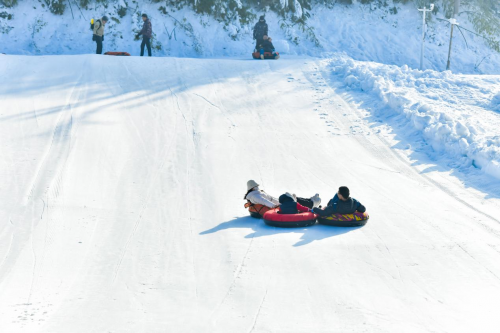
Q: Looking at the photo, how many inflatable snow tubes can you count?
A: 5